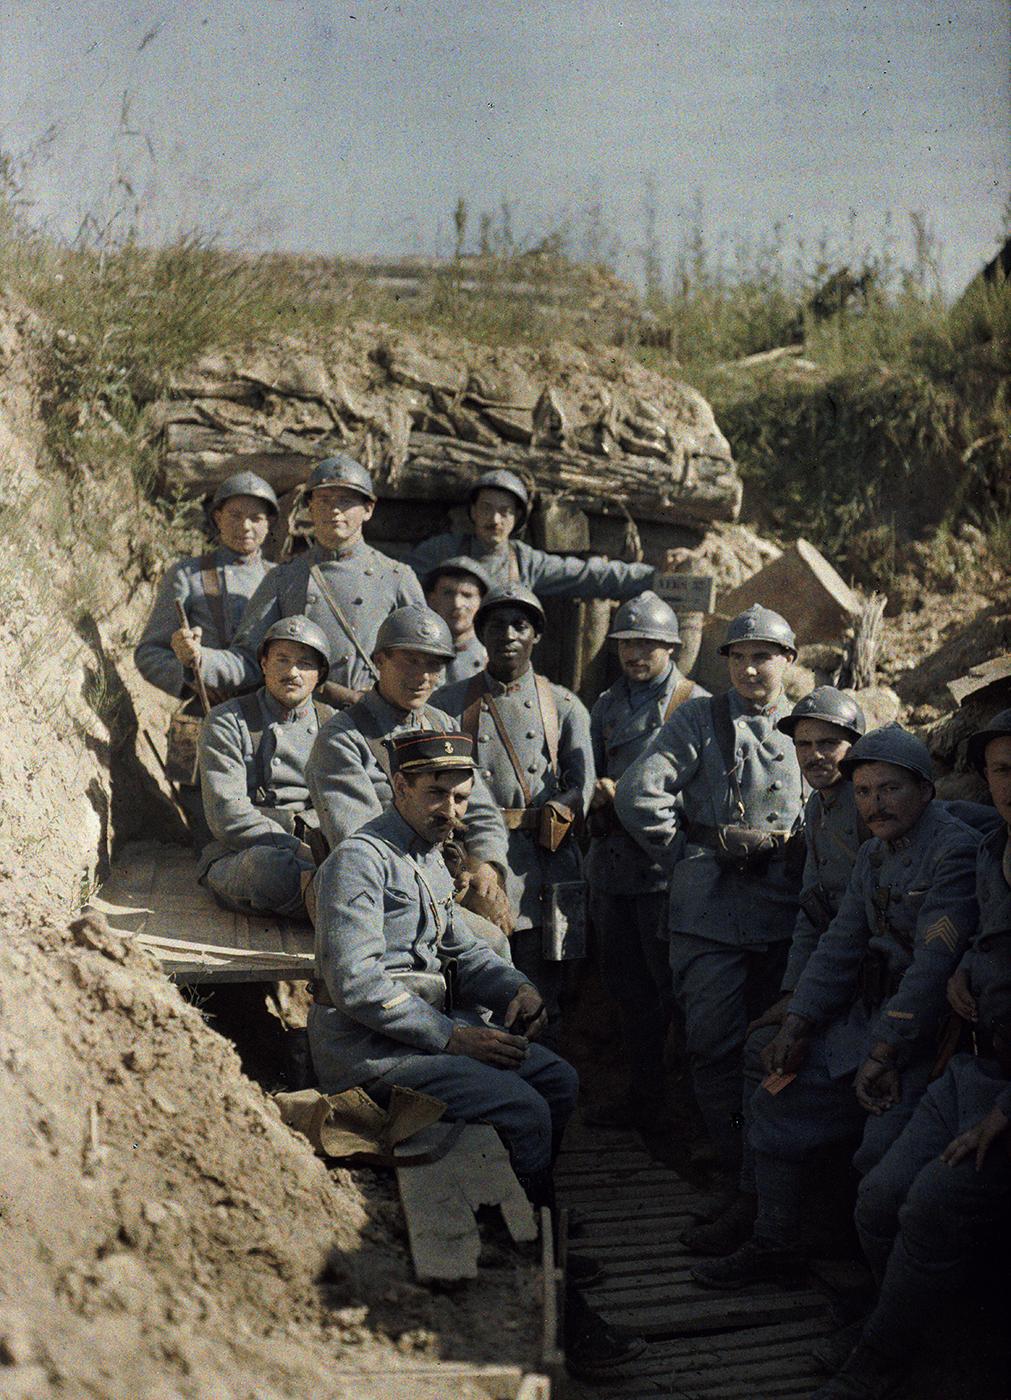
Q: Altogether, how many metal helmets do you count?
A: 12